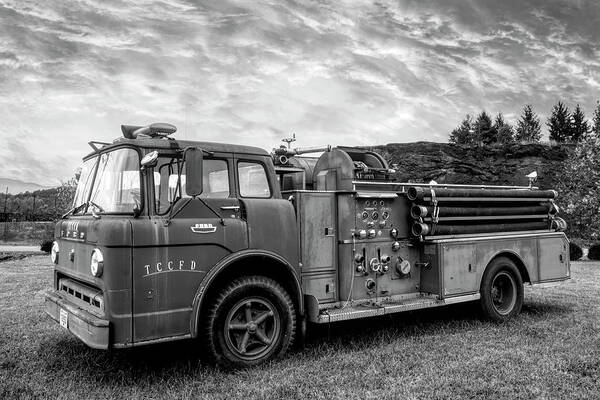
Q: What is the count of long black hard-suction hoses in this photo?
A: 3